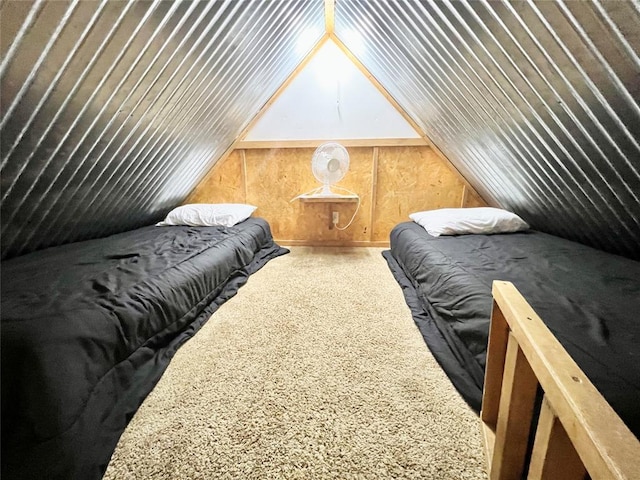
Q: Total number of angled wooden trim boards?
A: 2